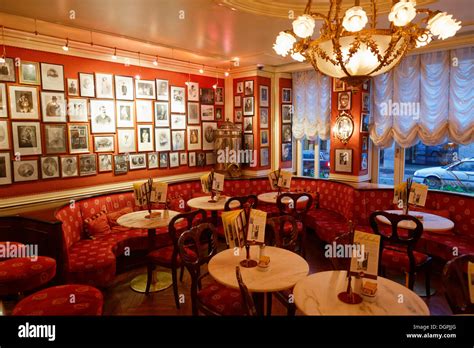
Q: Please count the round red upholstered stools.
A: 2